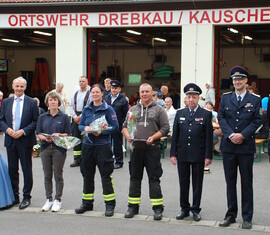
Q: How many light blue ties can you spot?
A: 1